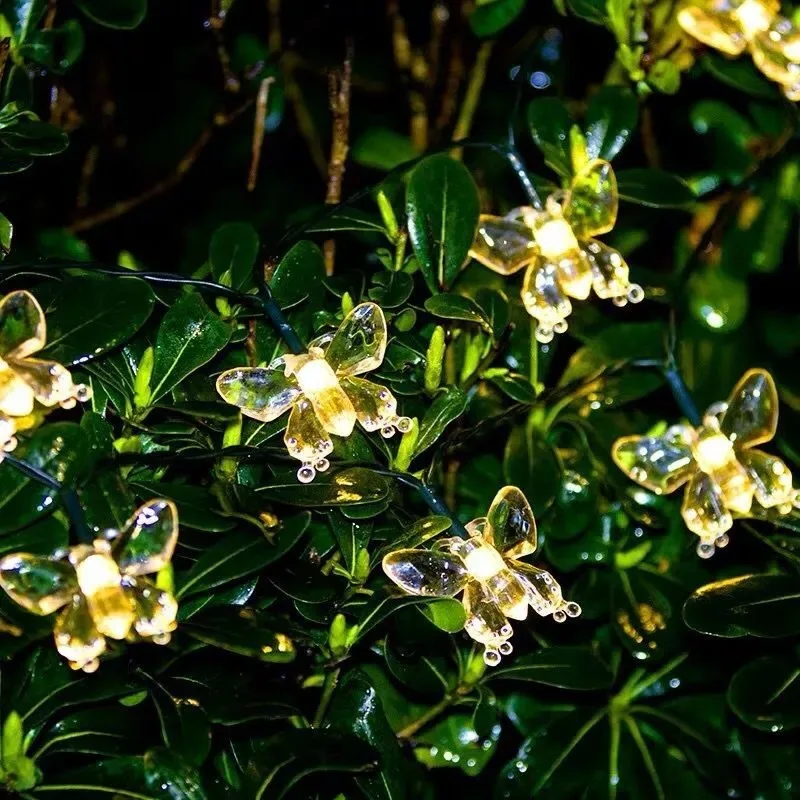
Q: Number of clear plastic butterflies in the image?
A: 7